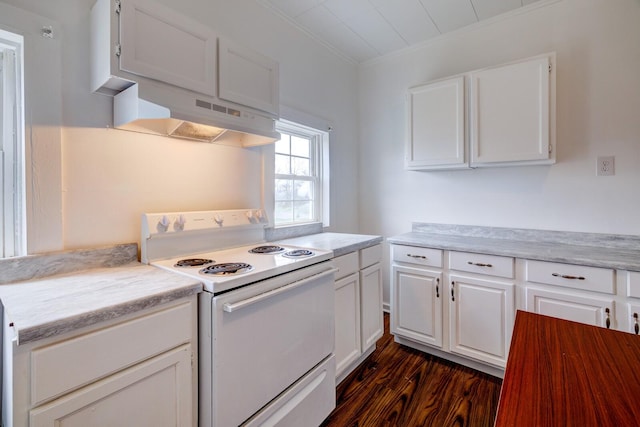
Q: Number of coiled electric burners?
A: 4